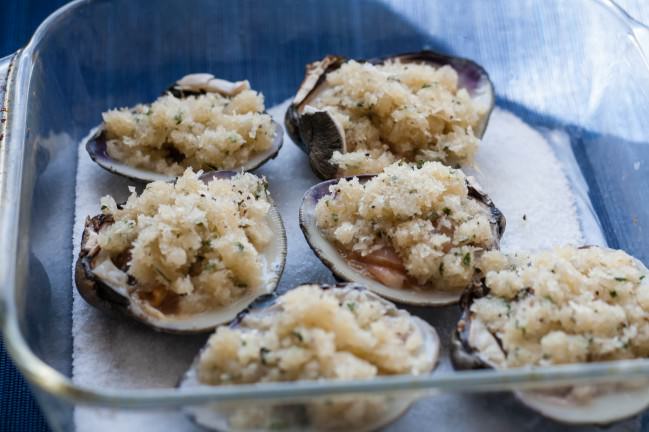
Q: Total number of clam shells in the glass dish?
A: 6